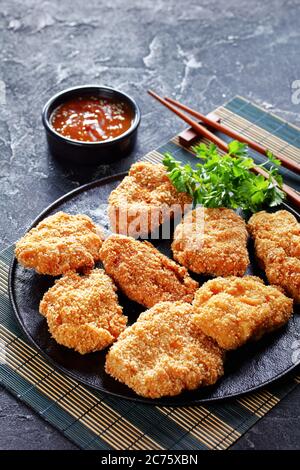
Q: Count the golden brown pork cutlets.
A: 8